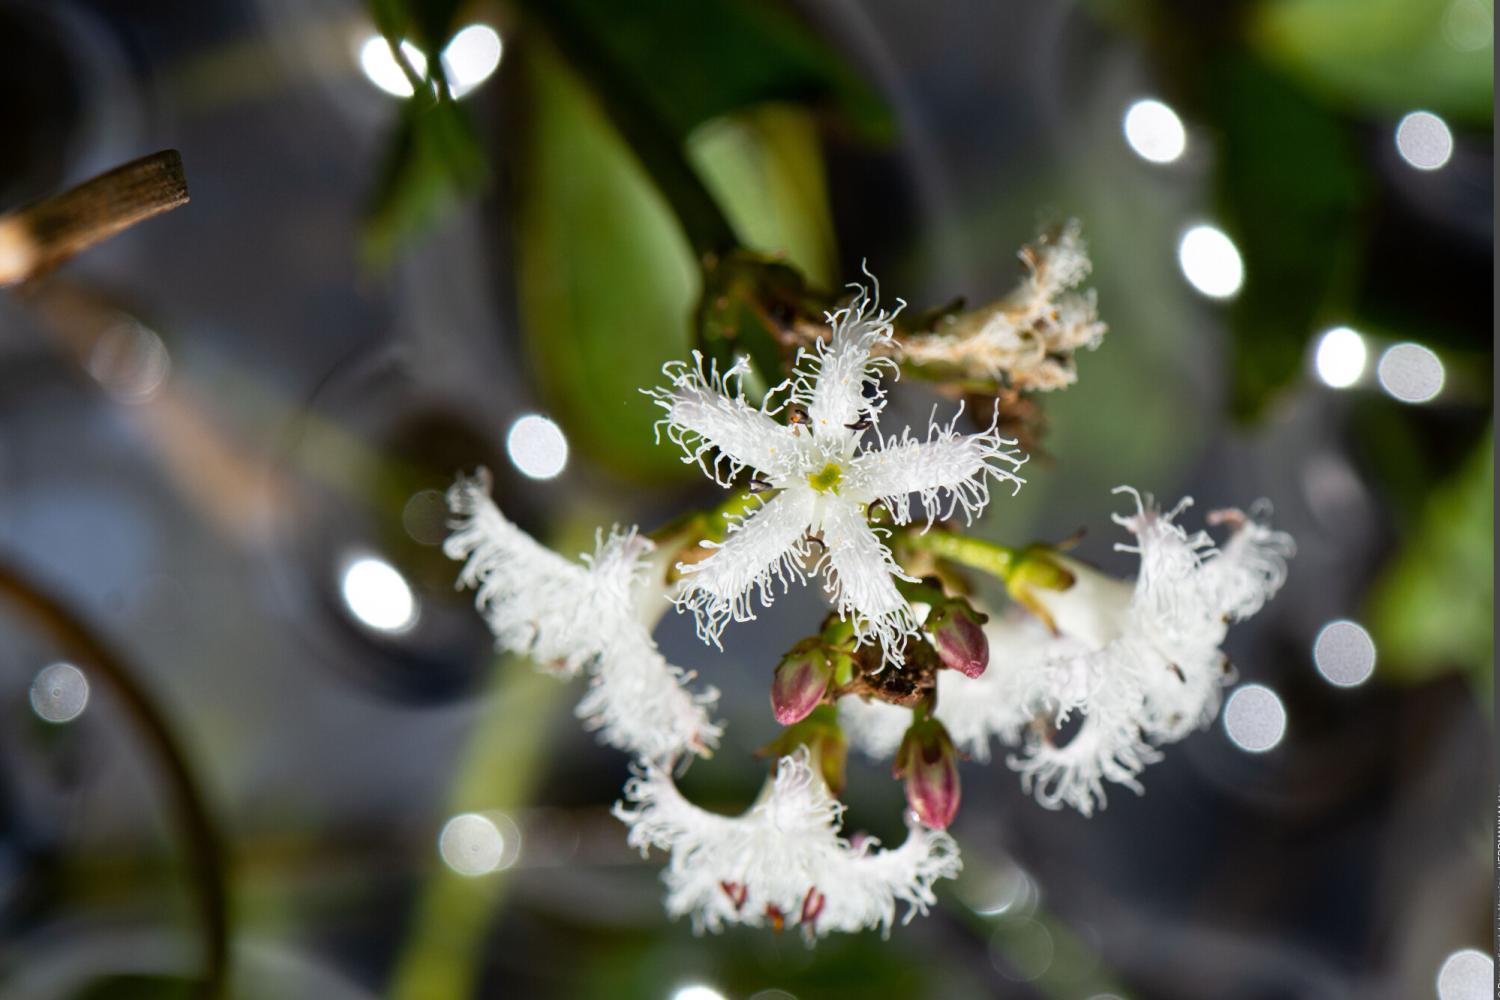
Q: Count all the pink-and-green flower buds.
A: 3